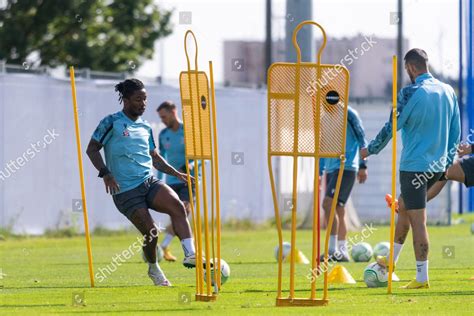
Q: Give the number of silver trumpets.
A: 0